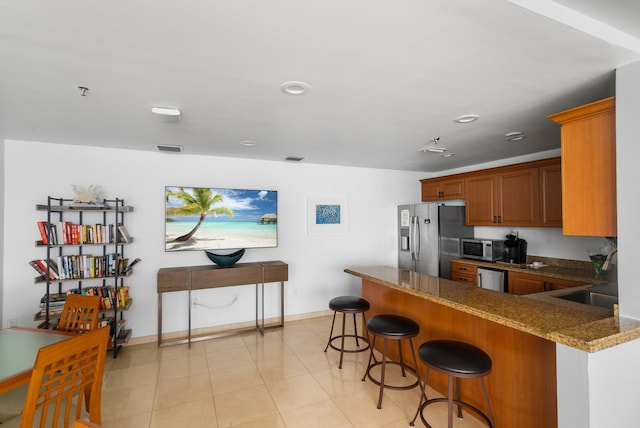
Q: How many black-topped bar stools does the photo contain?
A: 3